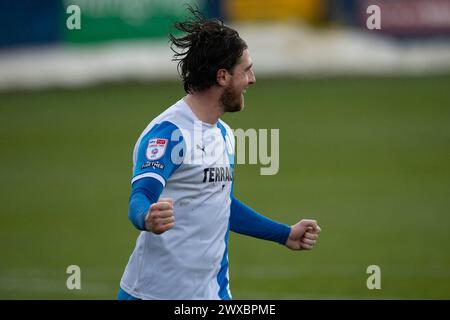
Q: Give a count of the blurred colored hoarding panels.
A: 4